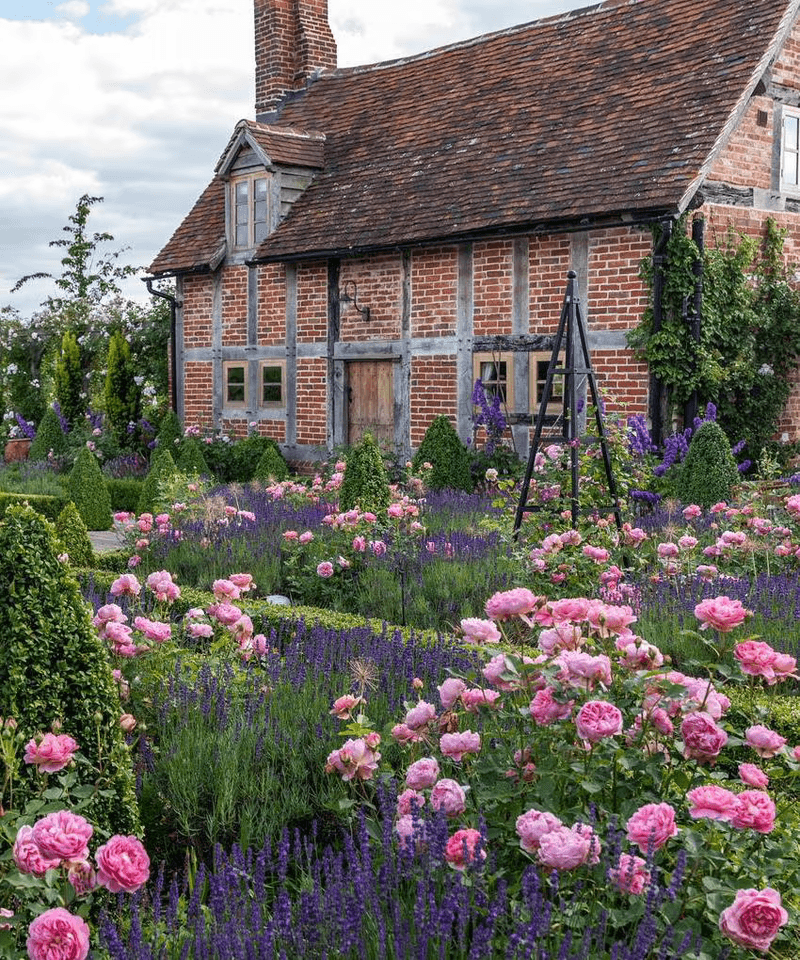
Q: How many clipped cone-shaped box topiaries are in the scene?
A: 11